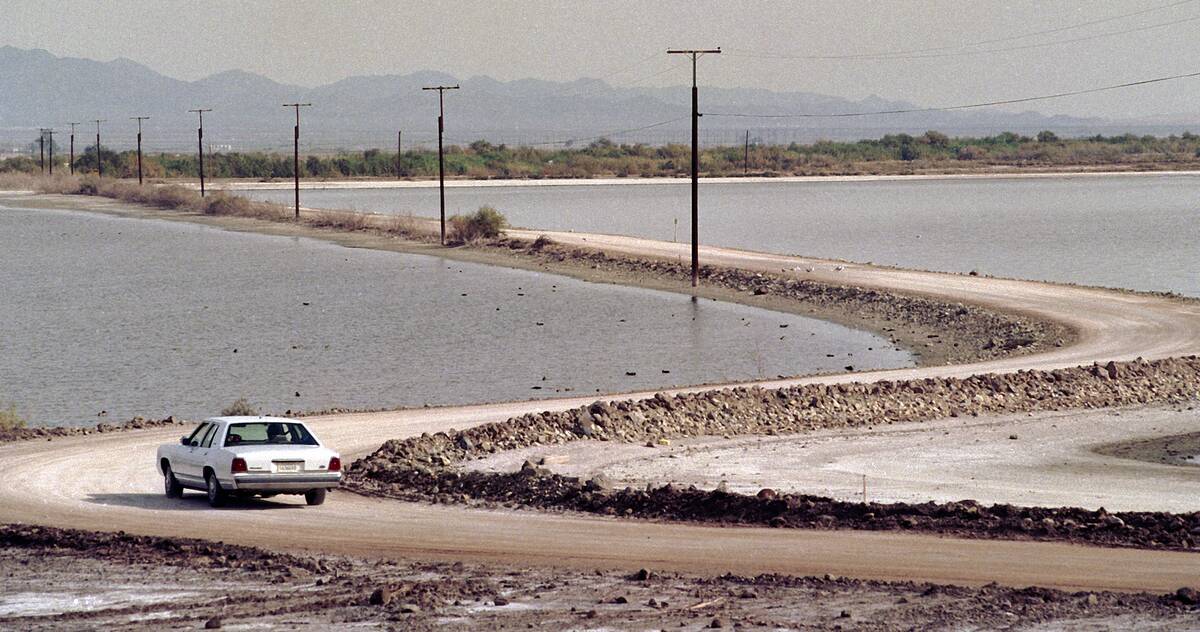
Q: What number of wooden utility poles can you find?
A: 11